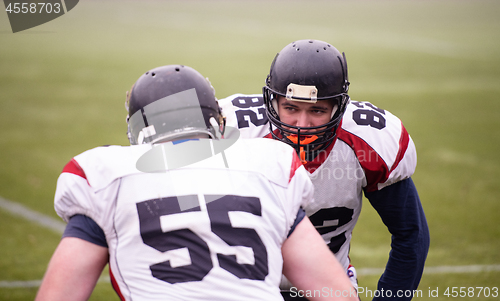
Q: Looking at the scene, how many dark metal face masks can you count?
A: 1